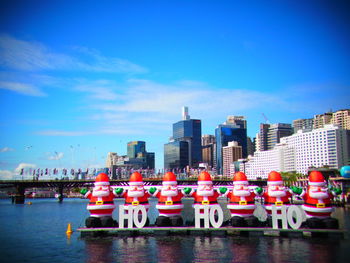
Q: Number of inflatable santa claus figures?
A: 7